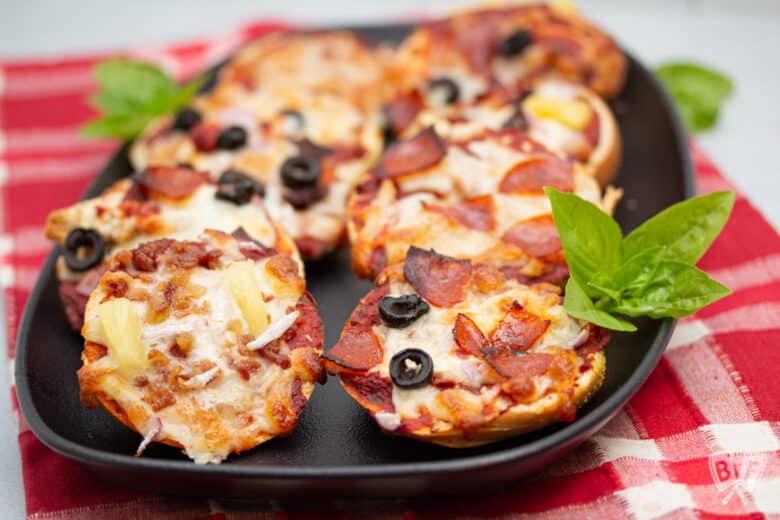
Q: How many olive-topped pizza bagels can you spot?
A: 5